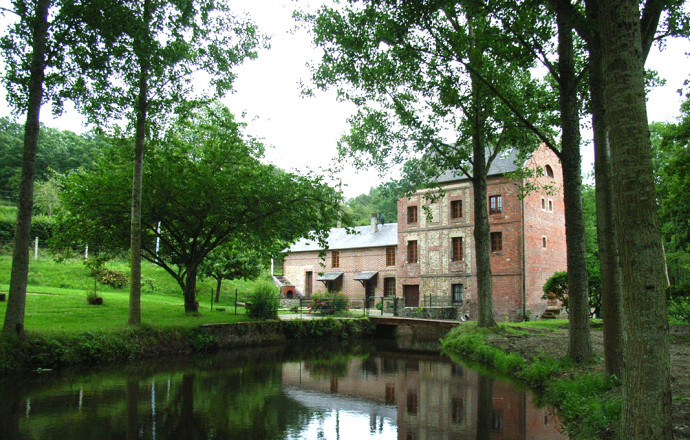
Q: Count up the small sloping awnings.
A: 2